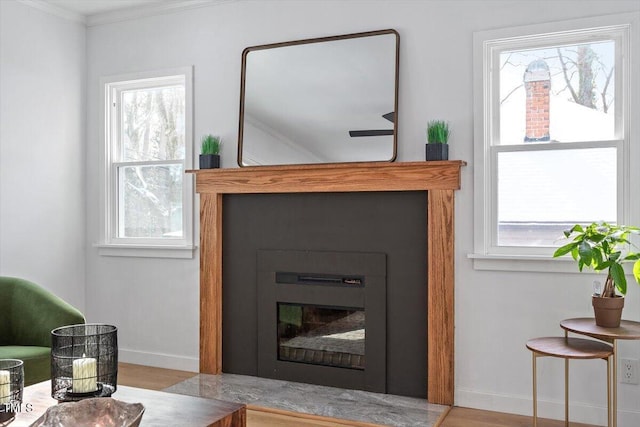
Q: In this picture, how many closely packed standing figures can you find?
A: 0